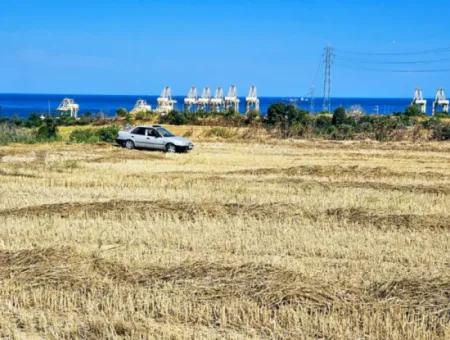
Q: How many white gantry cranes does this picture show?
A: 10